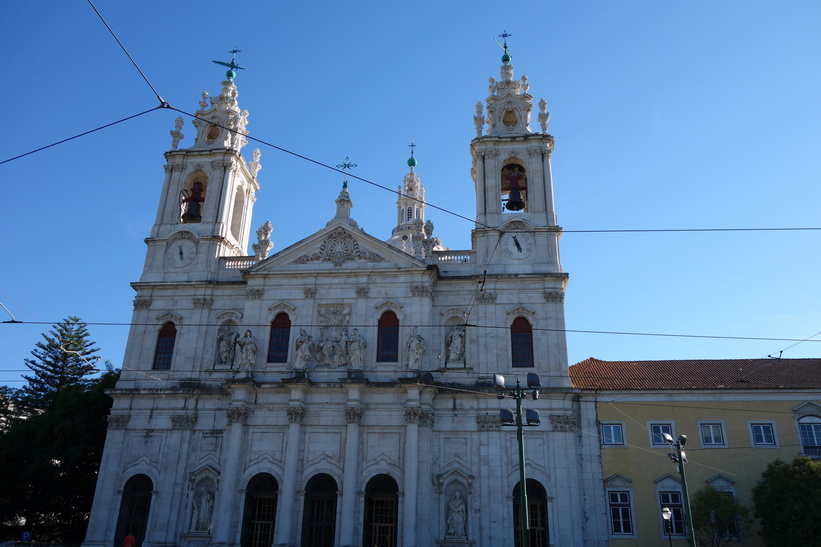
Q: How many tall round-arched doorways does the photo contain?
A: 5